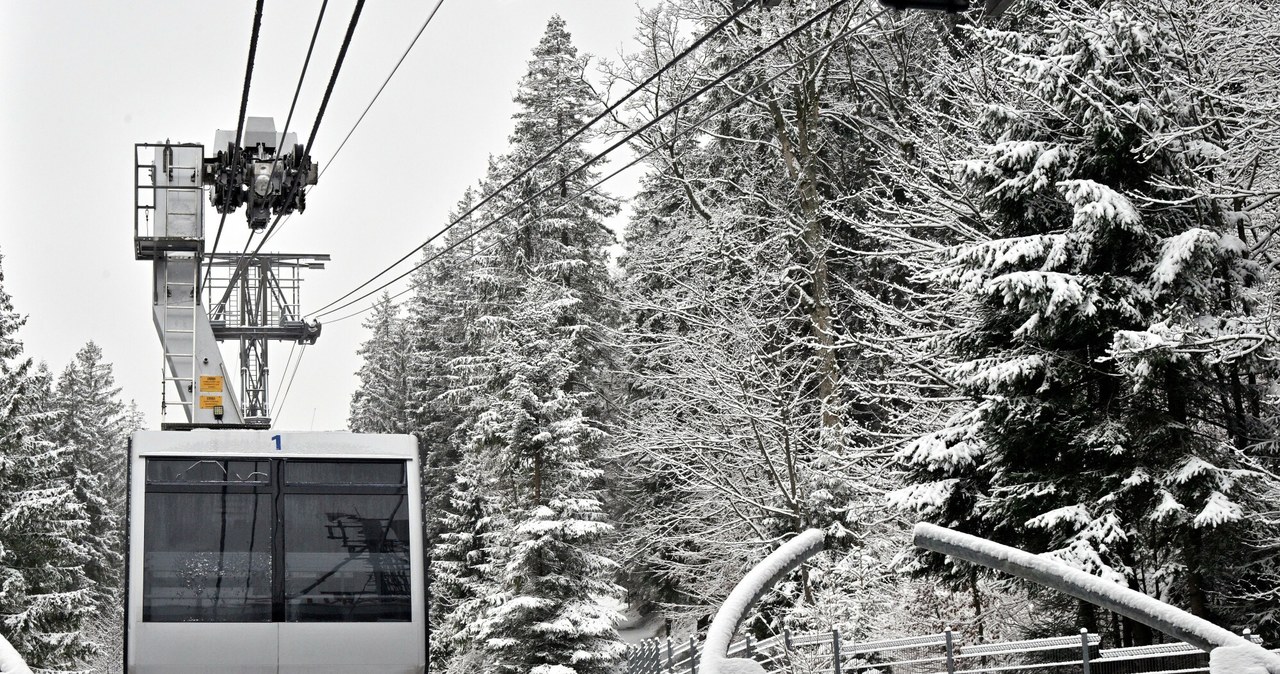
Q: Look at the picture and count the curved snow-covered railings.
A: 2